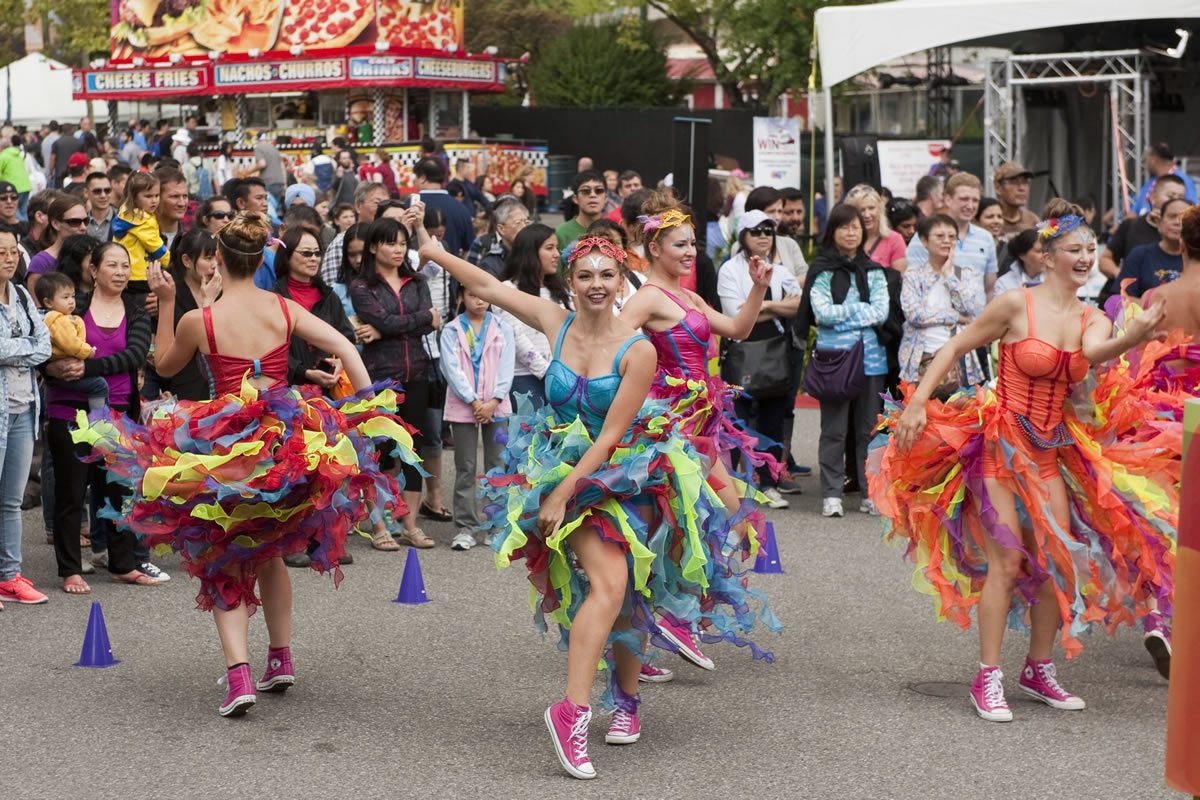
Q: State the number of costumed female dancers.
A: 5